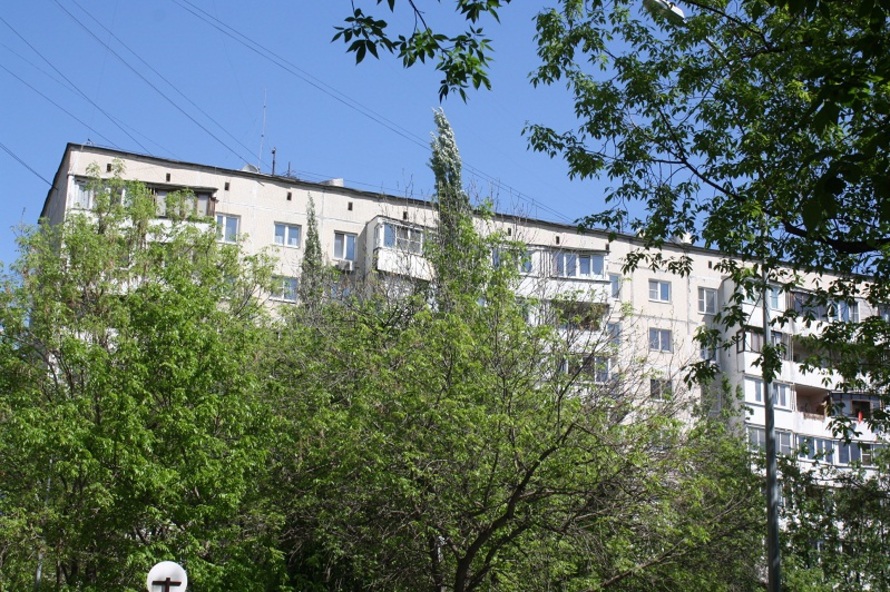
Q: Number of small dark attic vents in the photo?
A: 10